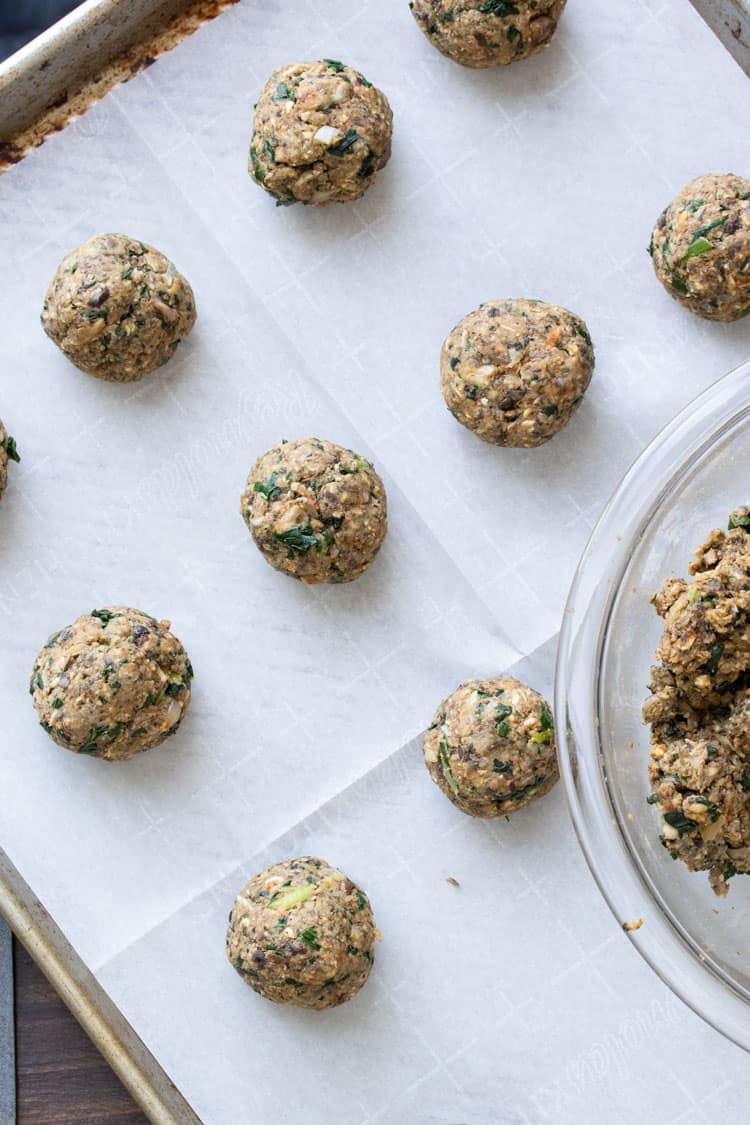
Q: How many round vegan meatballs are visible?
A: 10